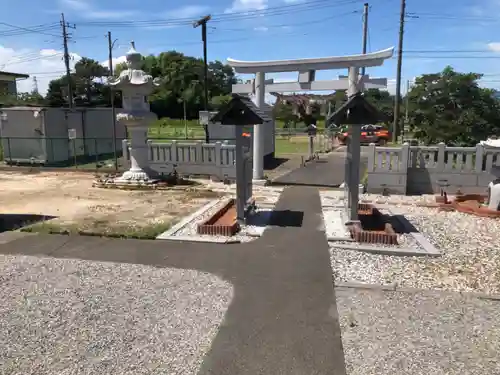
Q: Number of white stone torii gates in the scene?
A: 1